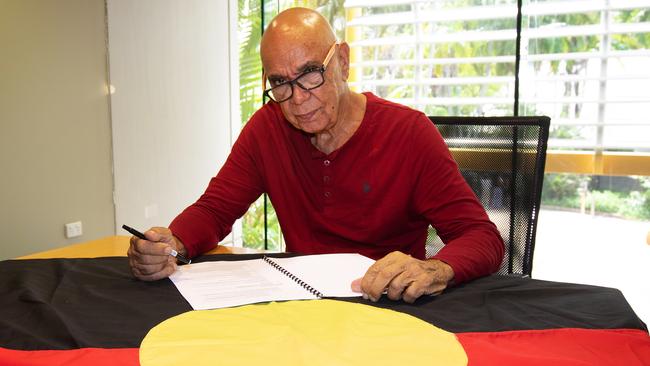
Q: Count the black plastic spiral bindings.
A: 1